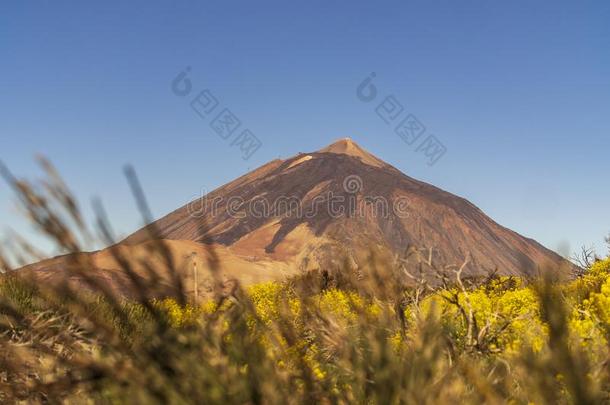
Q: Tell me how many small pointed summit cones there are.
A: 1